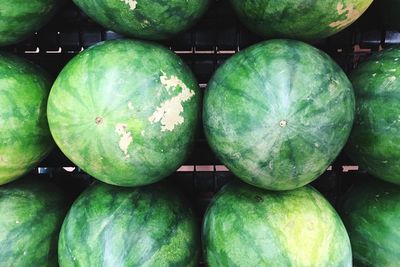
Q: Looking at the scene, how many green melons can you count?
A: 11